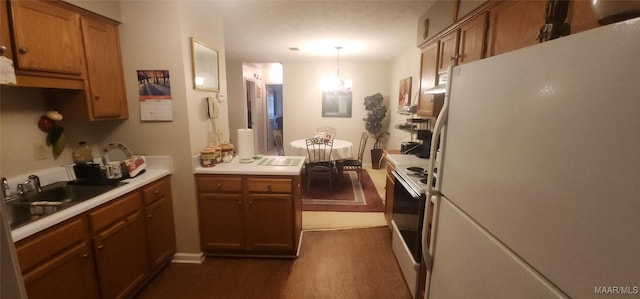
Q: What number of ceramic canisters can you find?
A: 3